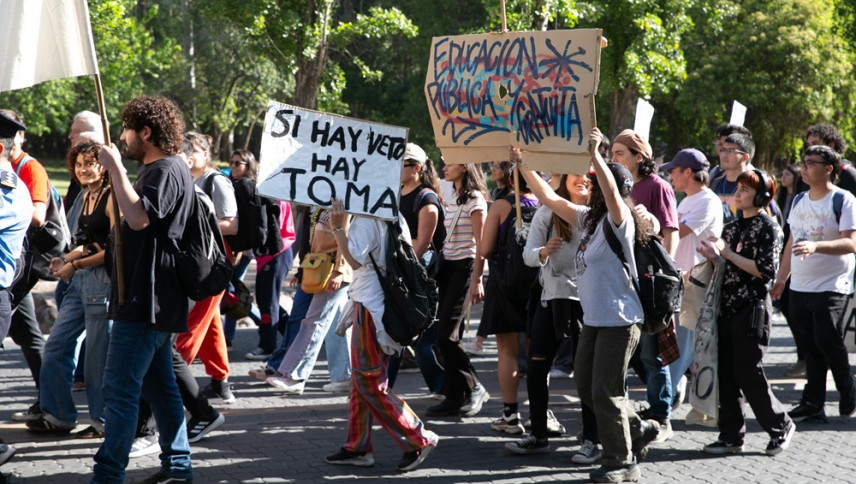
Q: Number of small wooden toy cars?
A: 0